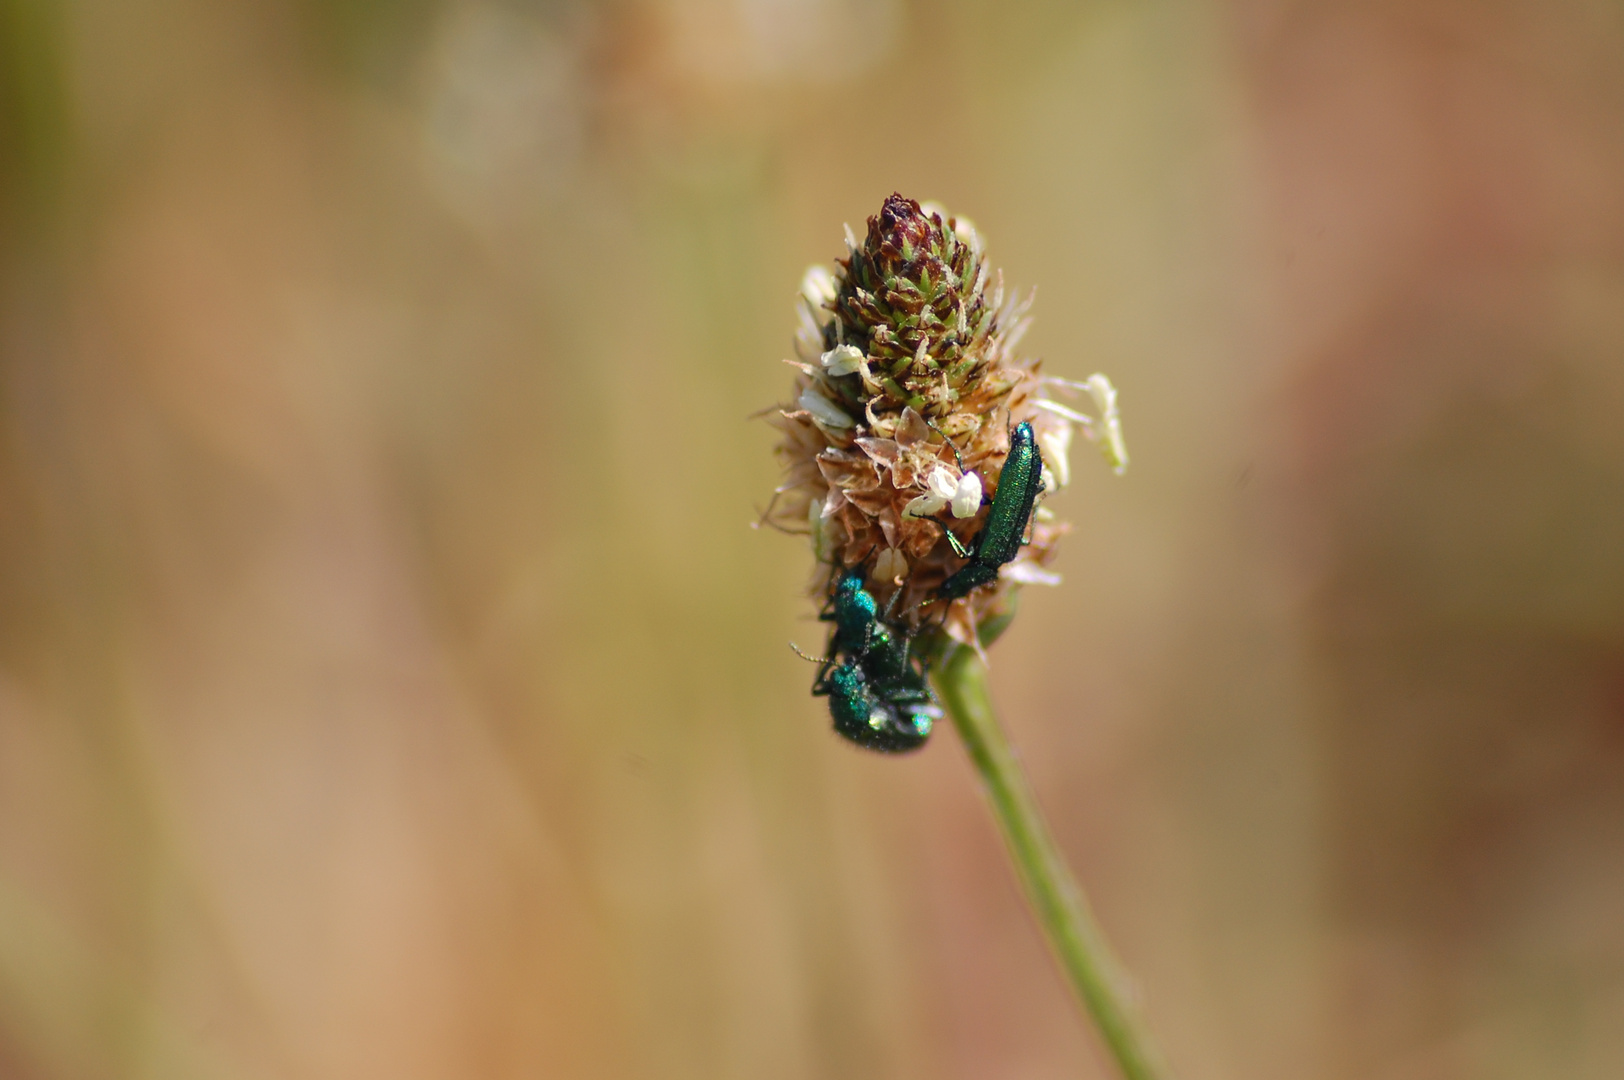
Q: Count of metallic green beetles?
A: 3